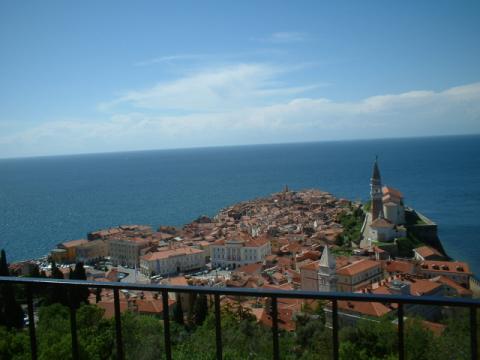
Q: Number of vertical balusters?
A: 9